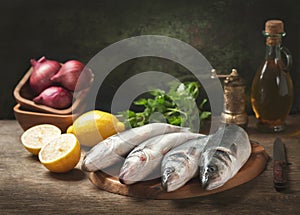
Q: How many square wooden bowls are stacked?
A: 2